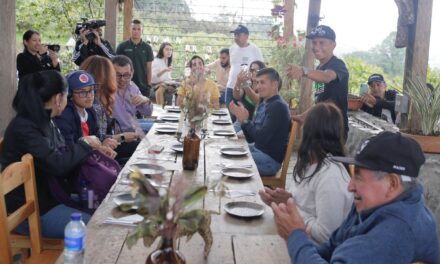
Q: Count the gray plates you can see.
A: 12